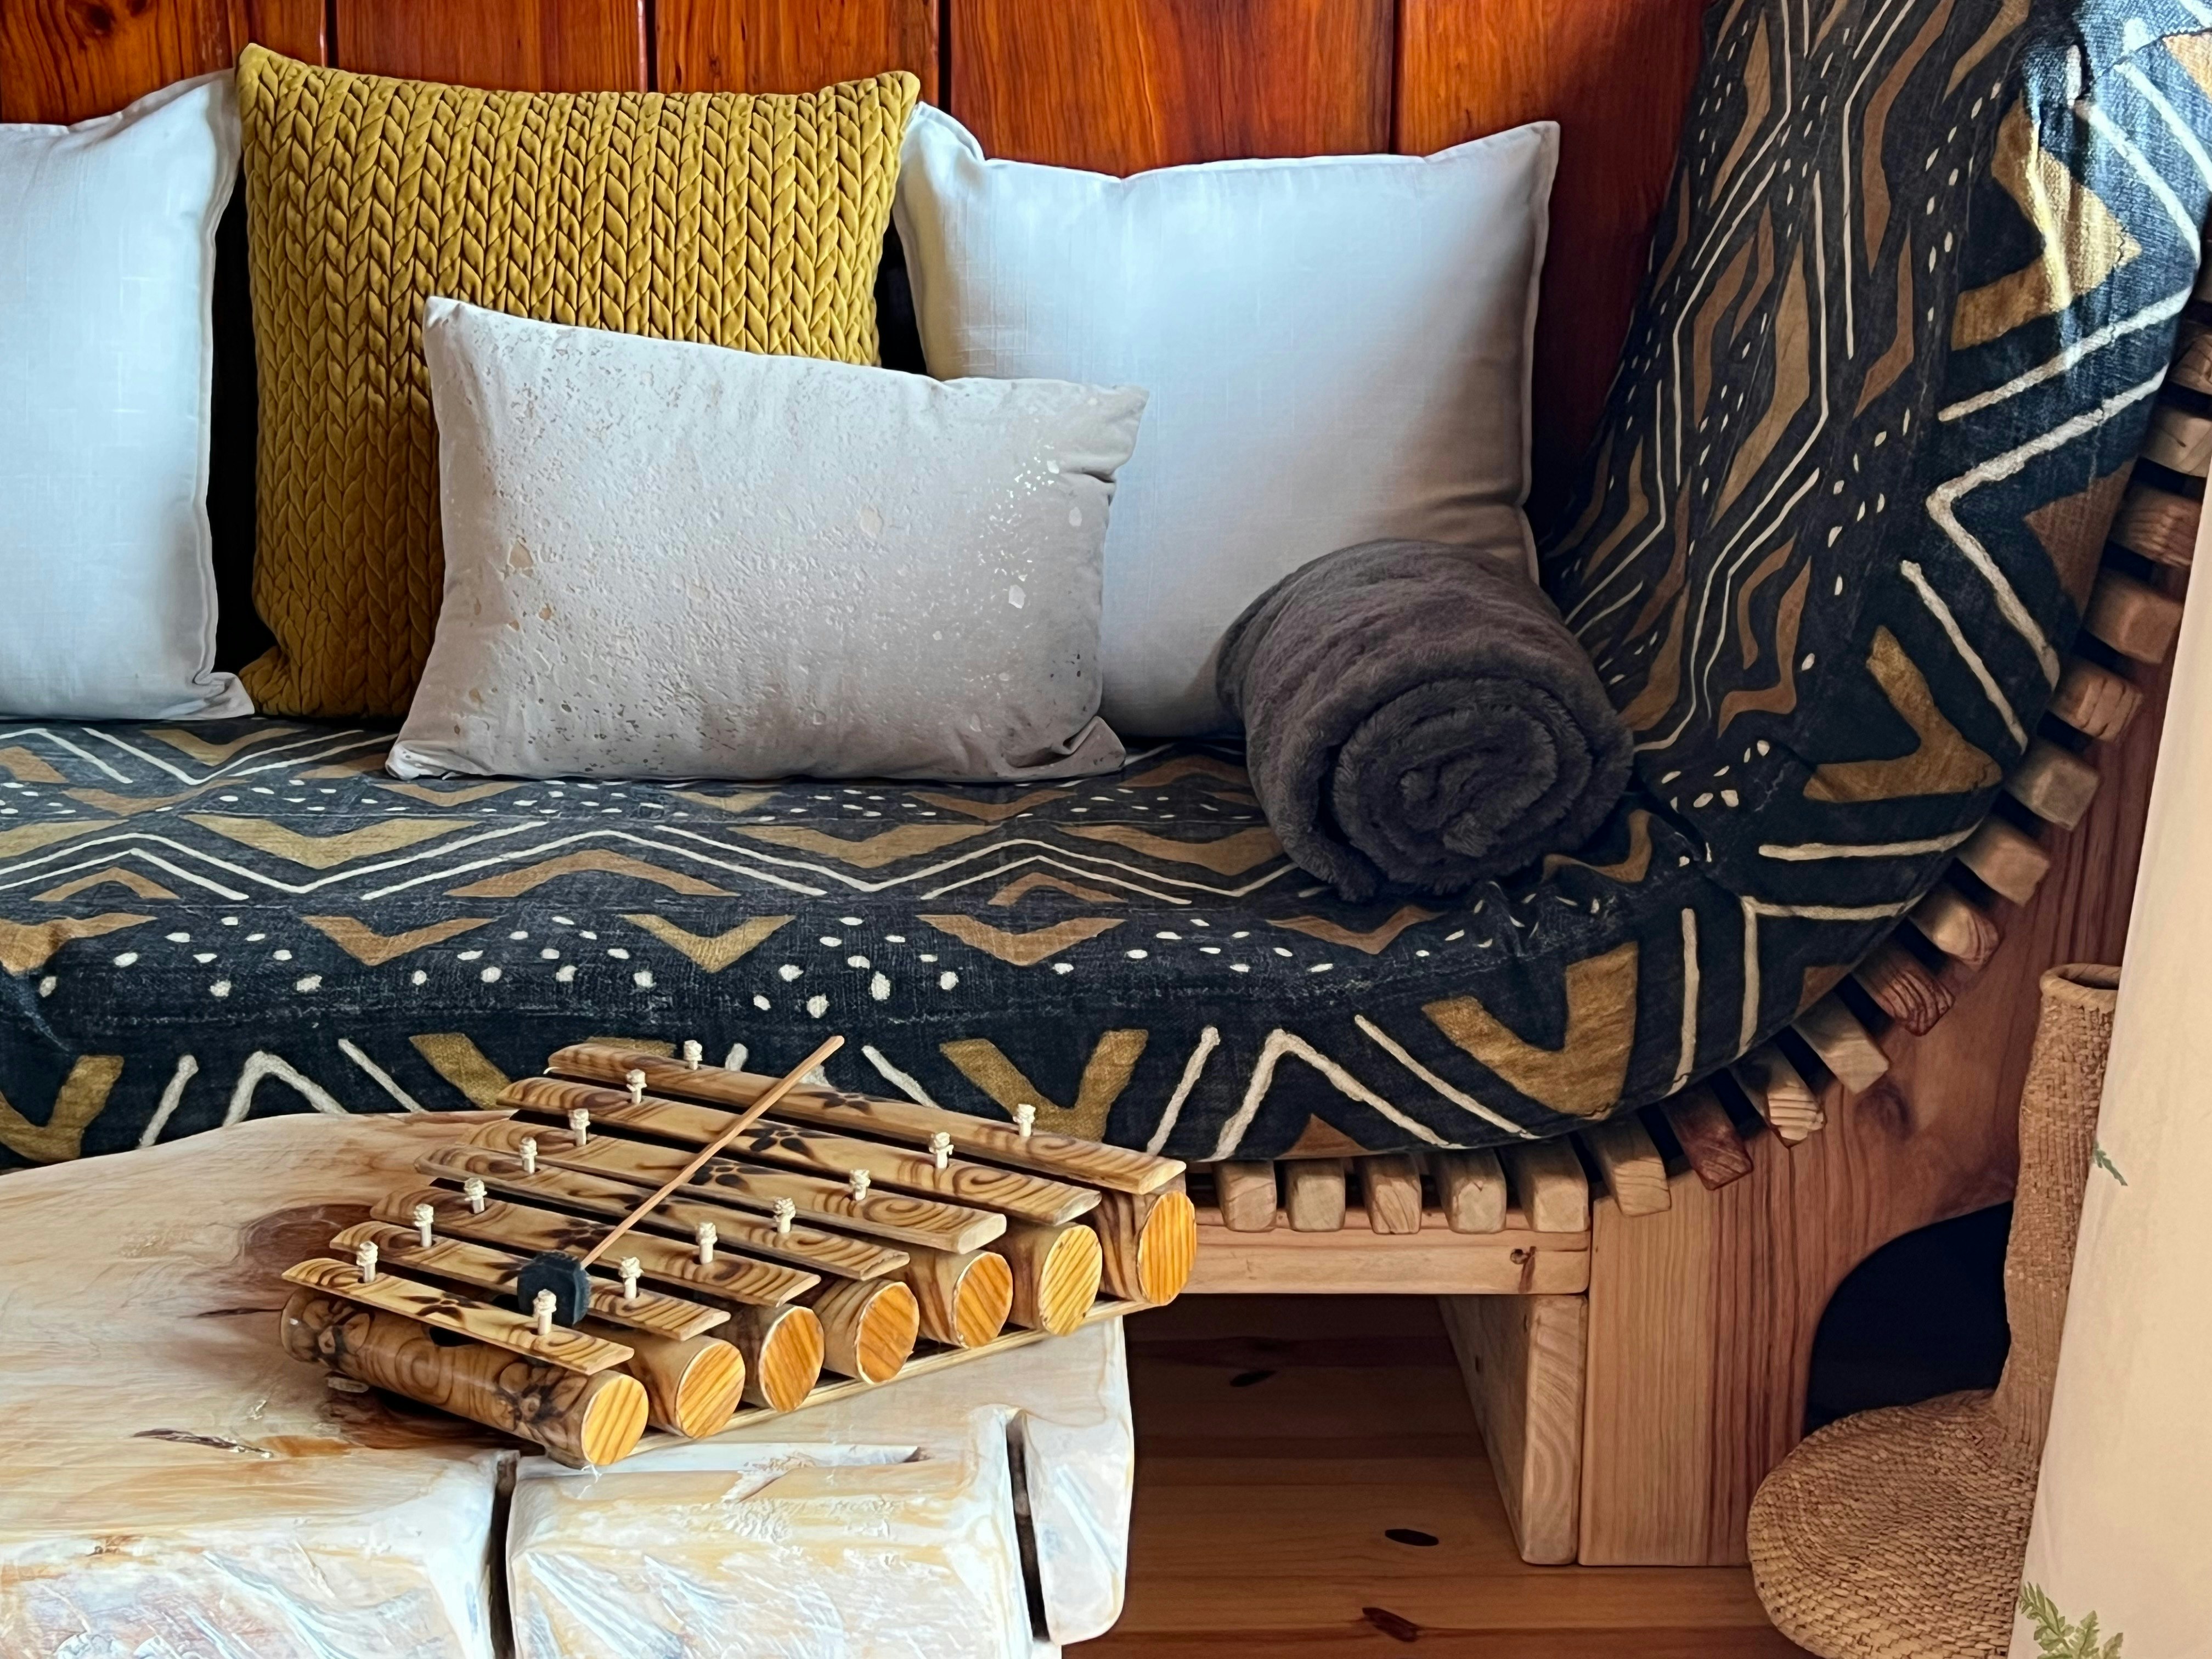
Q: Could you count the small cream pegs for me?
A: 14